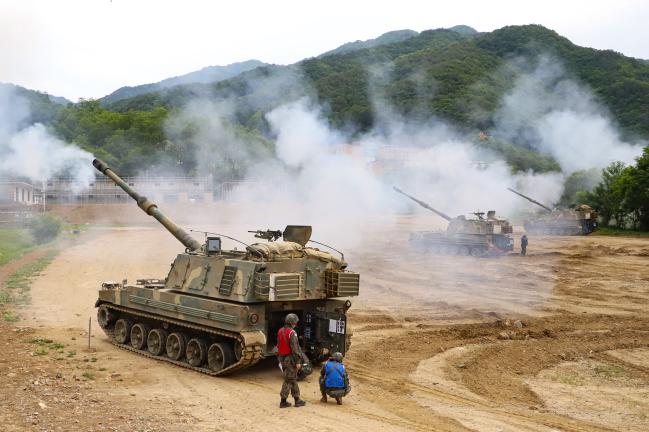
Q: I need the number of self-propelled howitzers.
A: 3